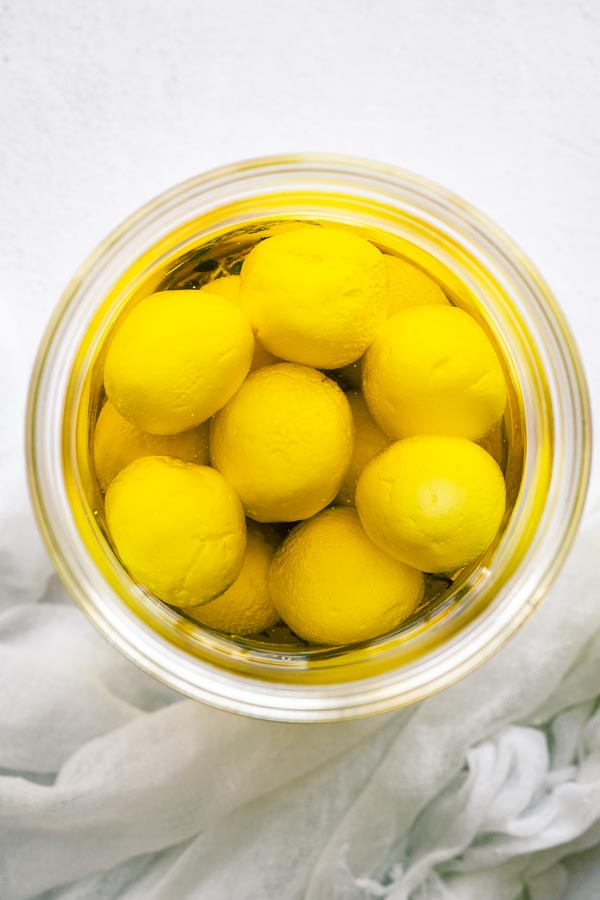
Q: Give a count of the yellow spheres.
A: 12